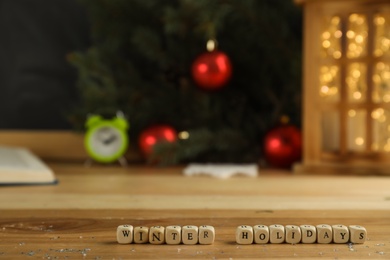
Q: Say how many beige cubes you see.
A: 14